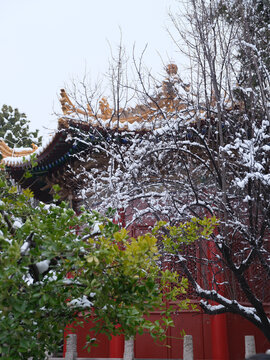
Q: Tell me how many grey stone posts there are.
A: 4